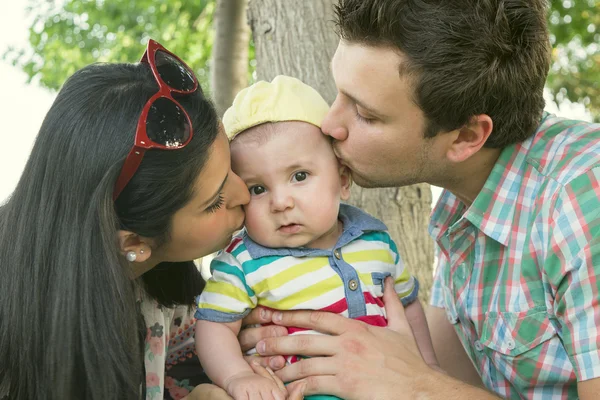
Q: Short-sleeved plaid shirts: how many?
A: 1